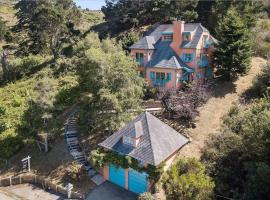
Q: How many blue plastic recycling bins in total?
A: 0